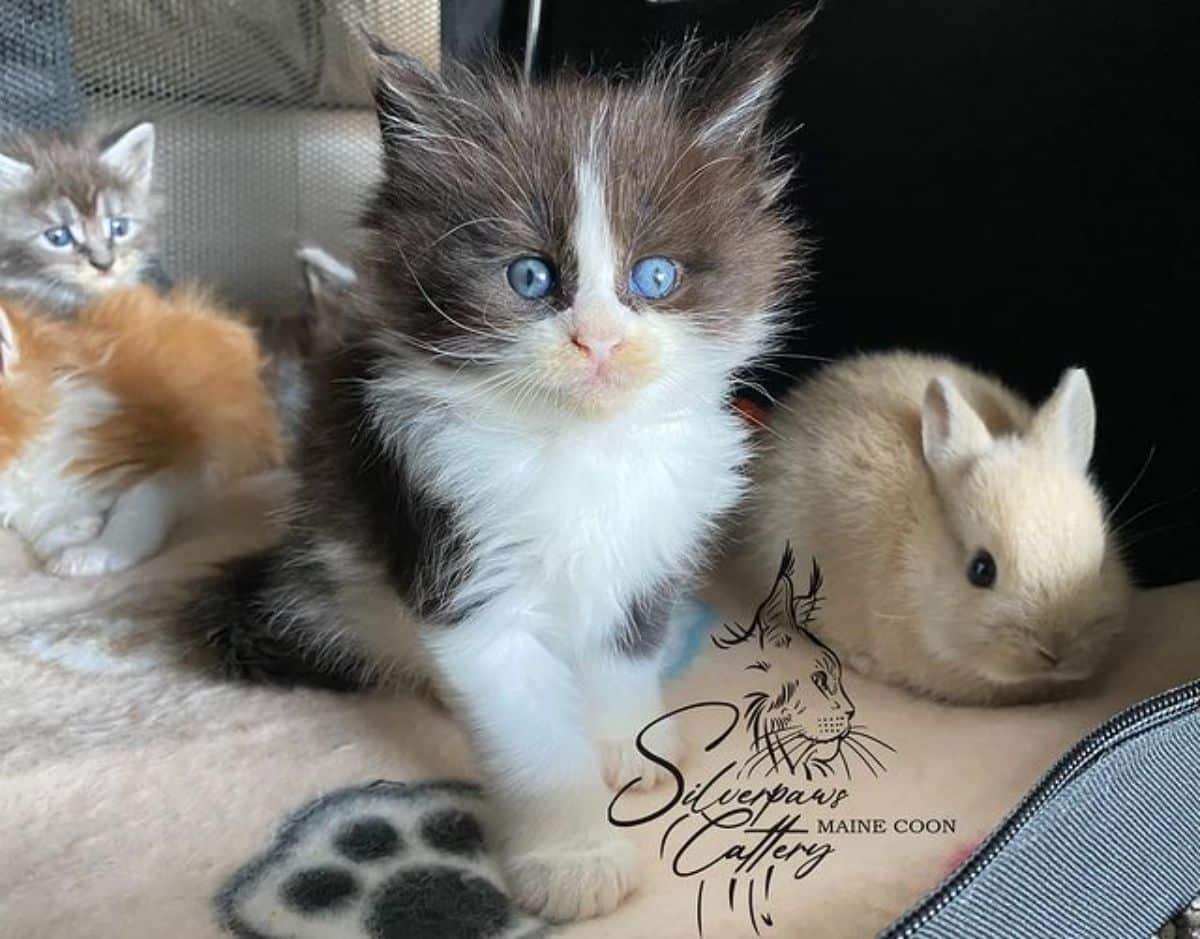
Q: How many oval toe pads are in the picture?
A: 3